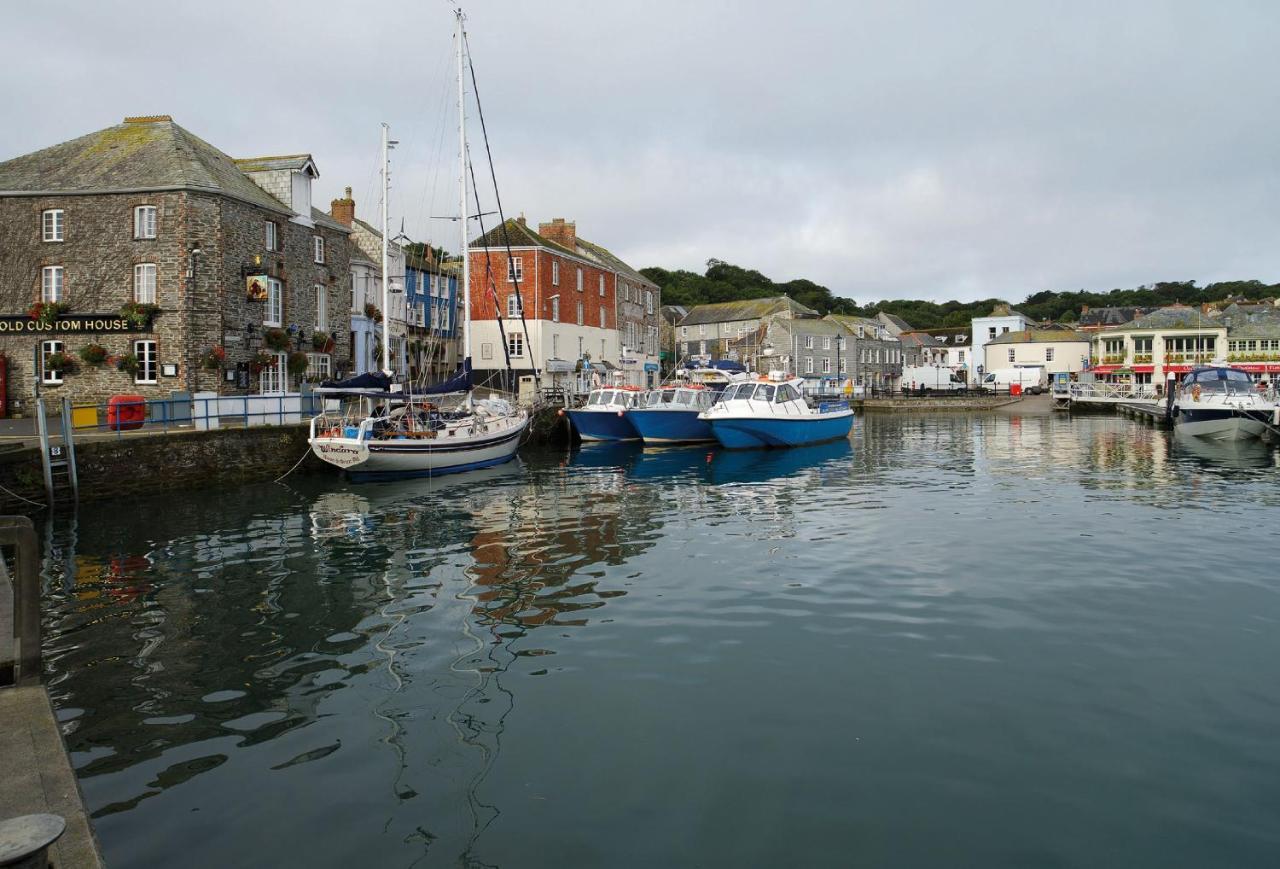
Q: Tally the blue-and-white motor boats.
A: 3